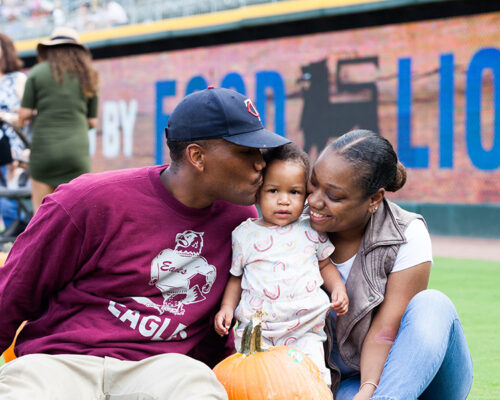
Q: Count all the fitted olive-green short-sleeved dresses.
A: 1